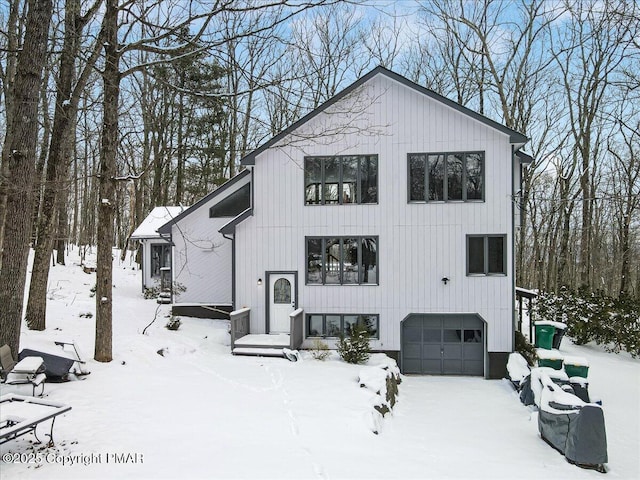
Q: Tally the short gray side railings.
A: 2